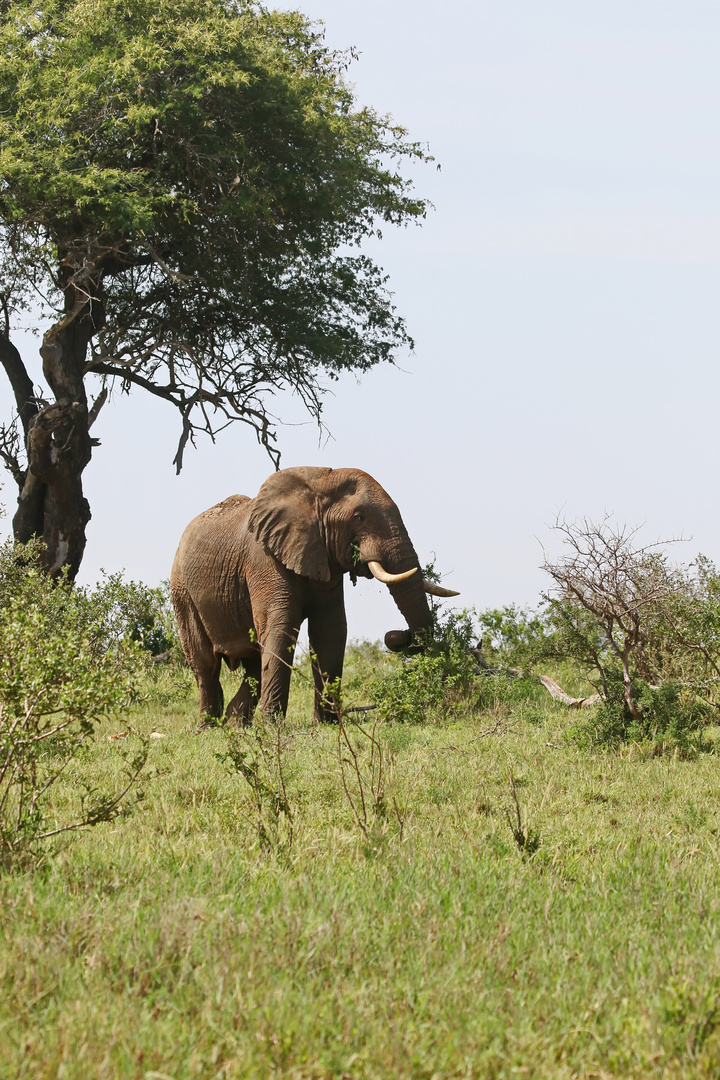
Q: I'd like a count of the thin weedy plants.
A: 3